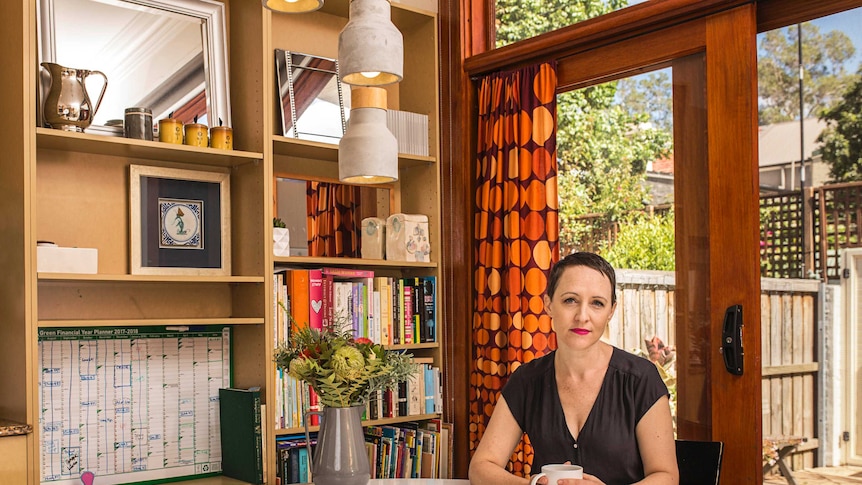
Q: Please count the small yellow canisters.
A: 3